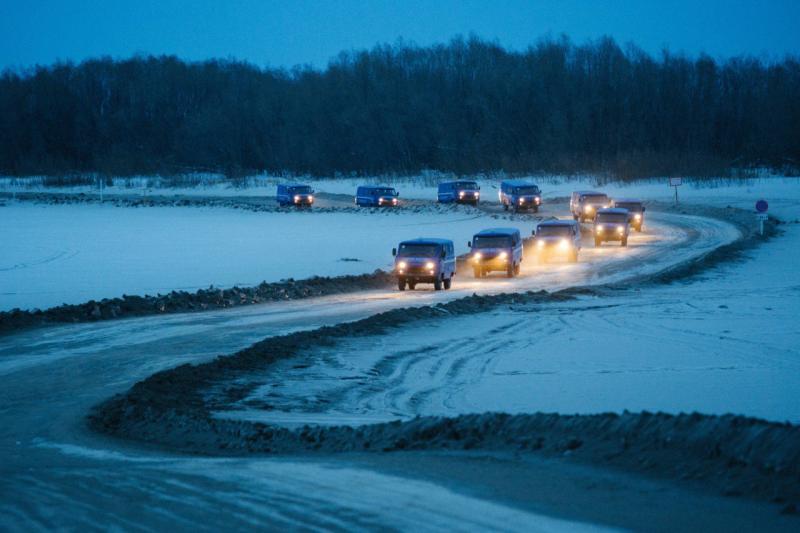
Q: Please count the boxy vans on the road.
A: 10